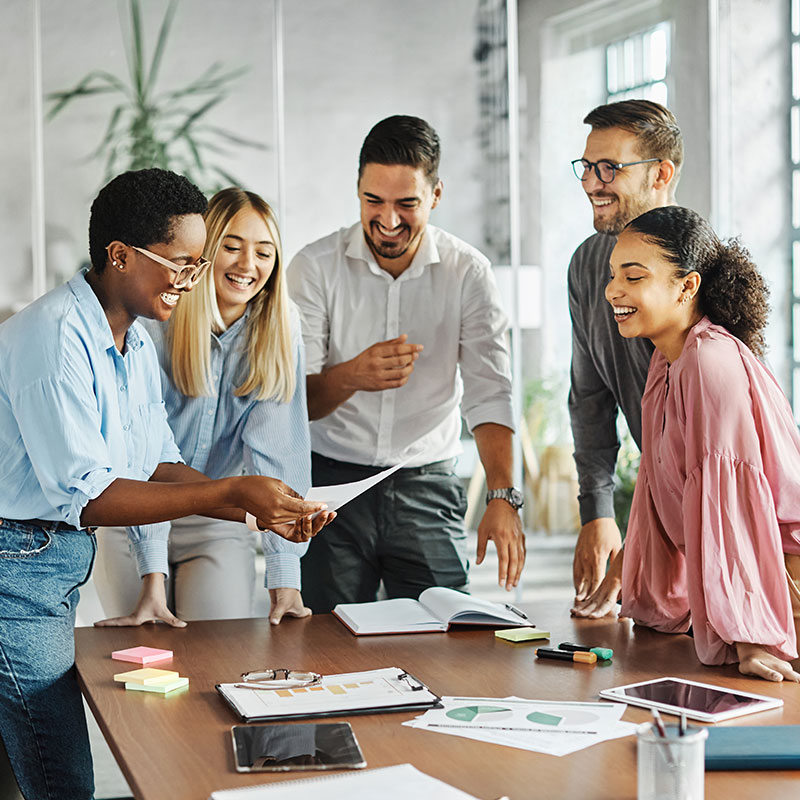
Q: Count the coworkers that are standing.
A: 5